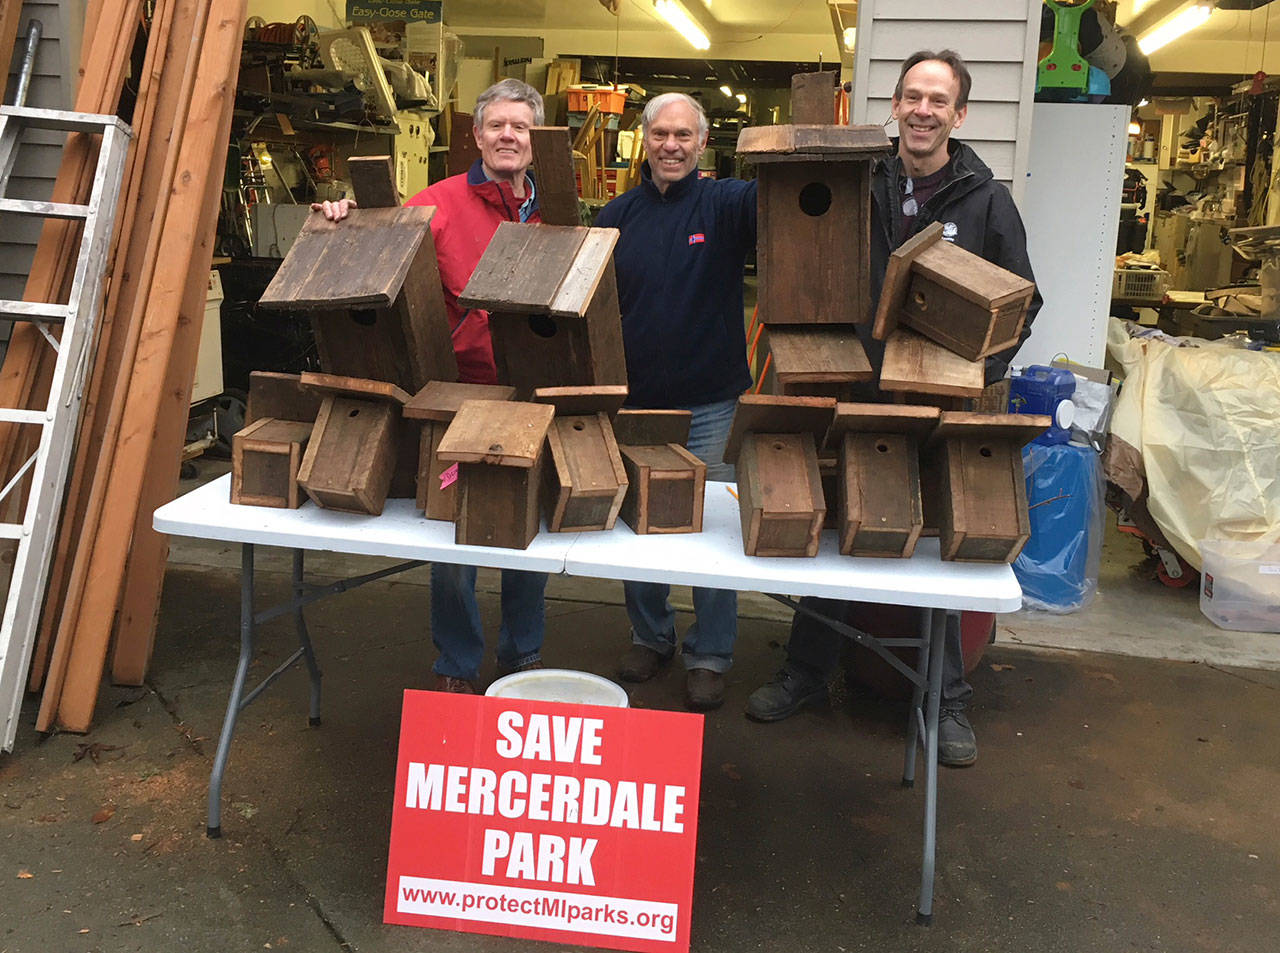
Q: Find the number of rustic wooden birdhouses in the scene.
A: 15